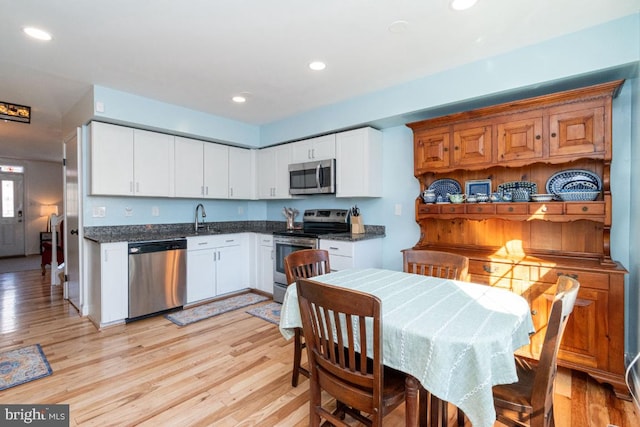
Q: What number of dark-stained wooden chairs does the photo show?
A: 4